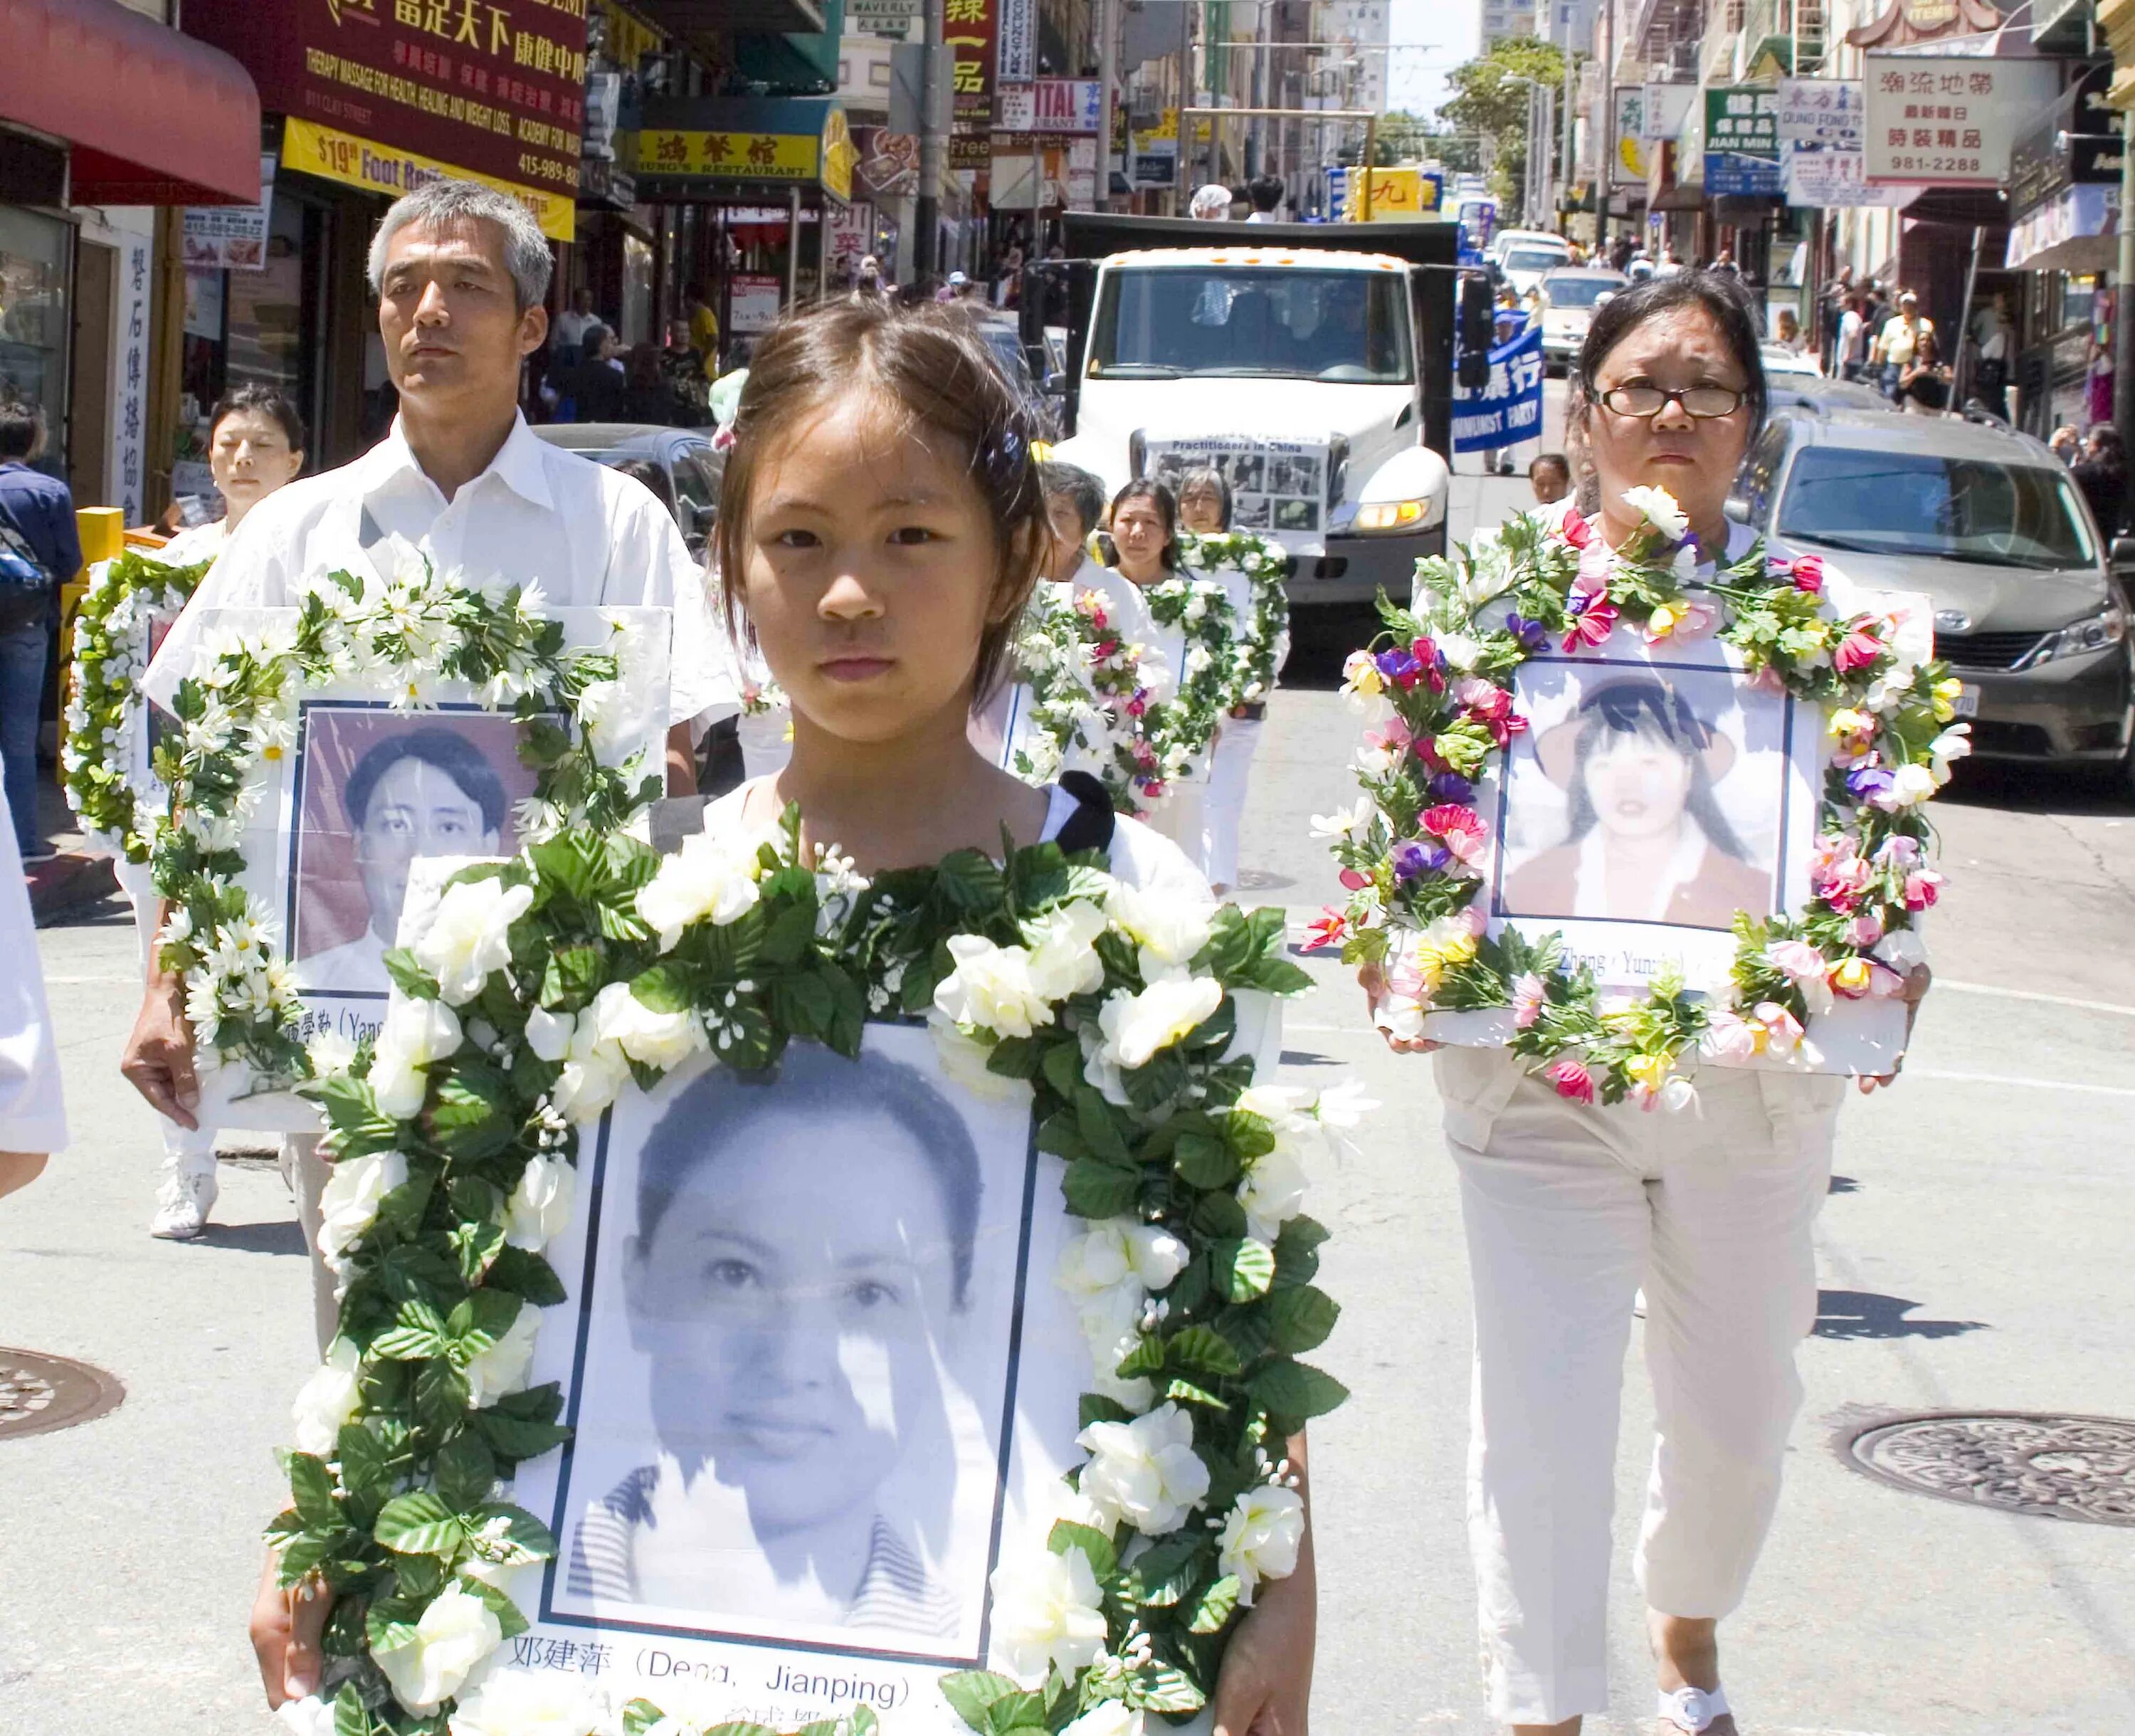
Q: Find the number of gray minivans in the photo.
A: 1